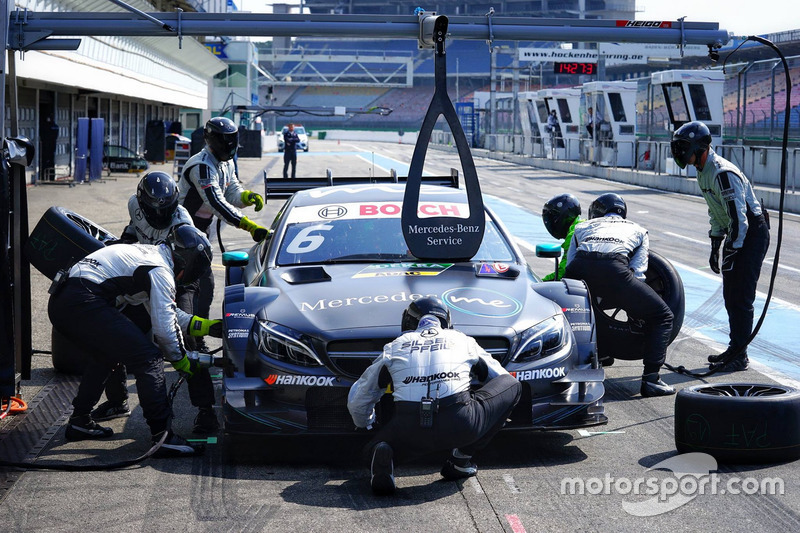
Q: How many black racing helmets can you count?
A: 7